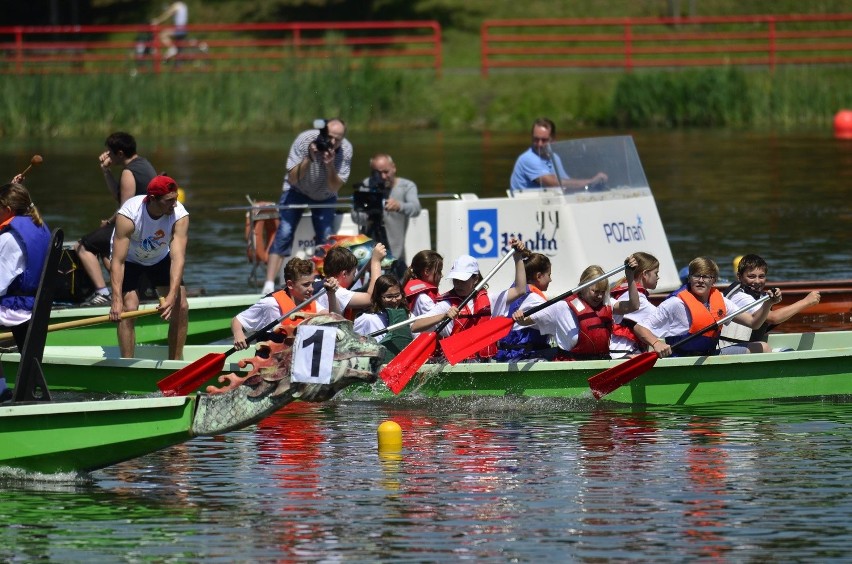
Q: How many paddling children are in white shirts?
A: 10